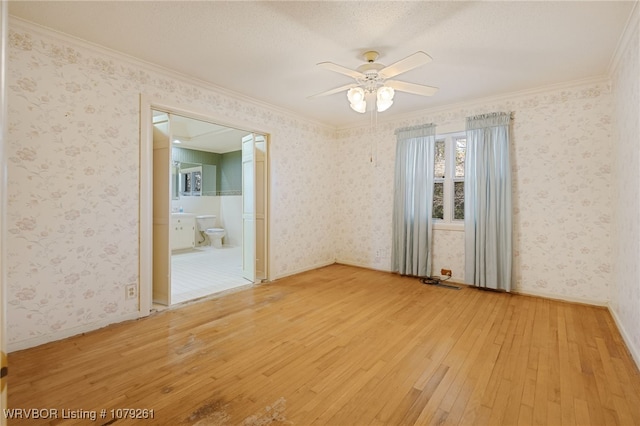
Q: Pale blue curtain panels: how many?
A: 2